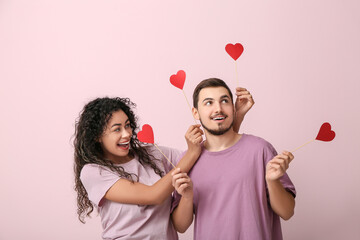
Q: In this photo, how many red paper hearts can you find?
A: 4